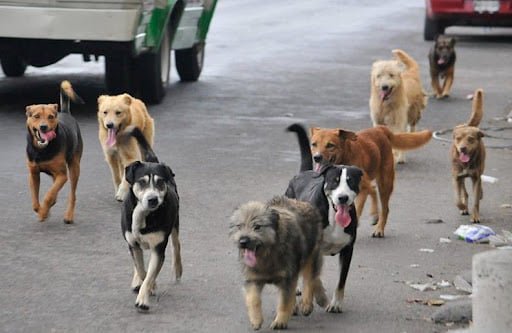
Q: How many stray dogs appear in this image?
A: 9